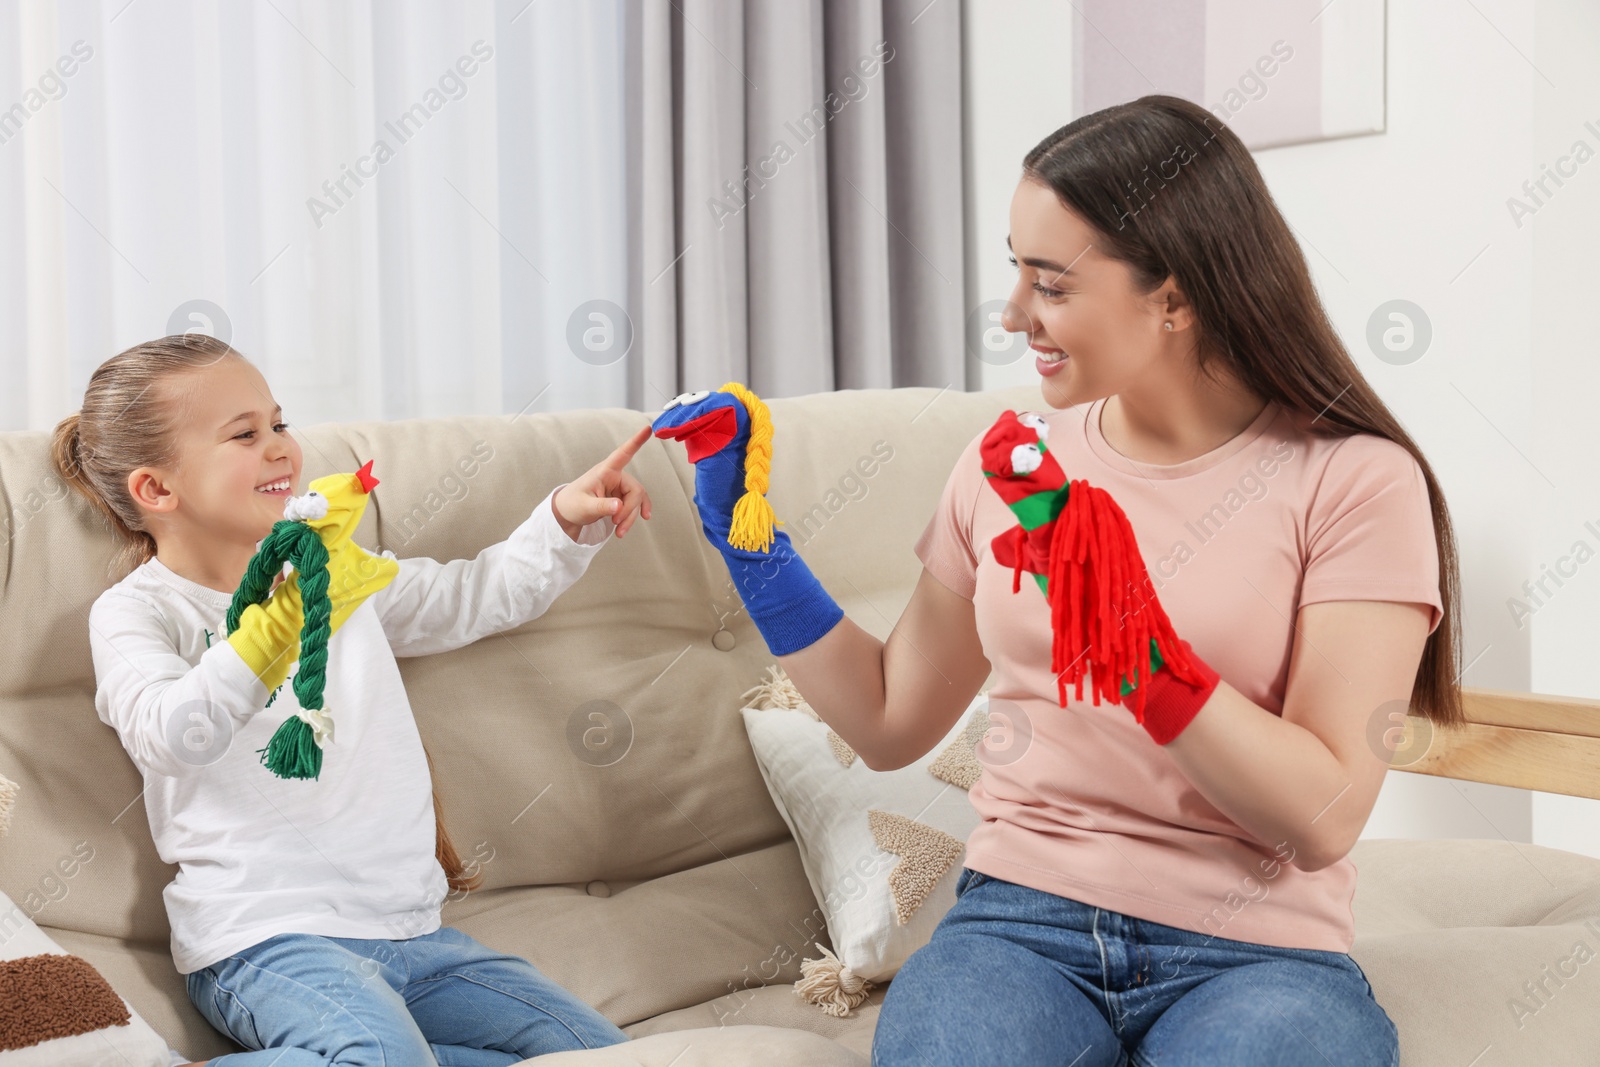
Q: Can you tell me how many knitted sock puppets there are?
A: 3